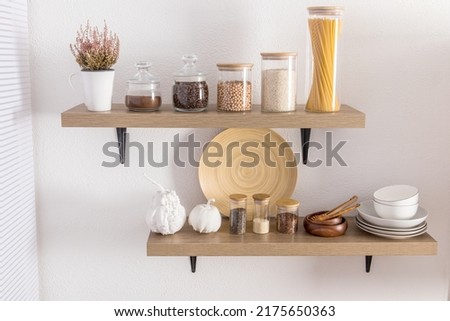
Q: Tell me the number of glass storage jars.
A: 8